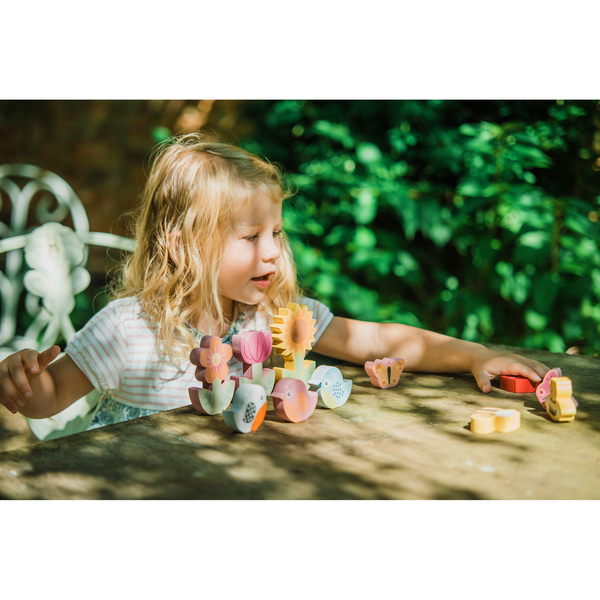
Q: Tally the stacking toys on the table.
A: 11